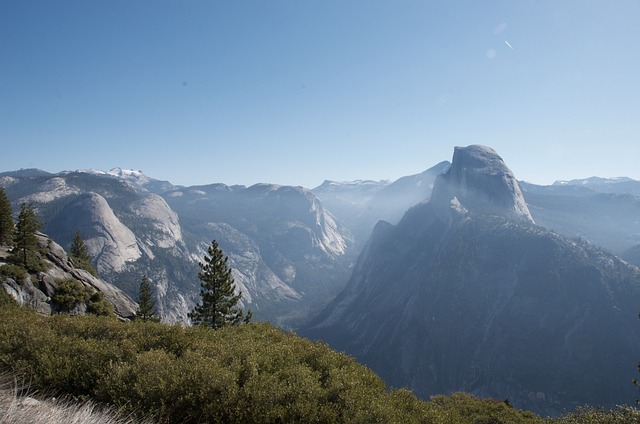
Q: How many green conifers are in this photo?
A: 5